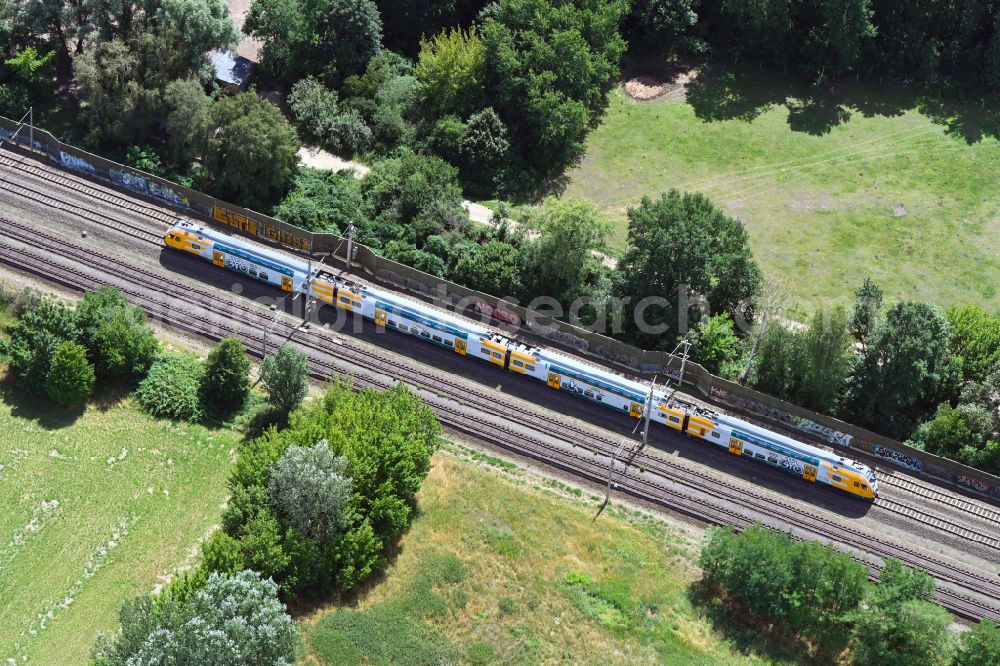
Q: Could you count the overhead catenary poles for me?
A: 7